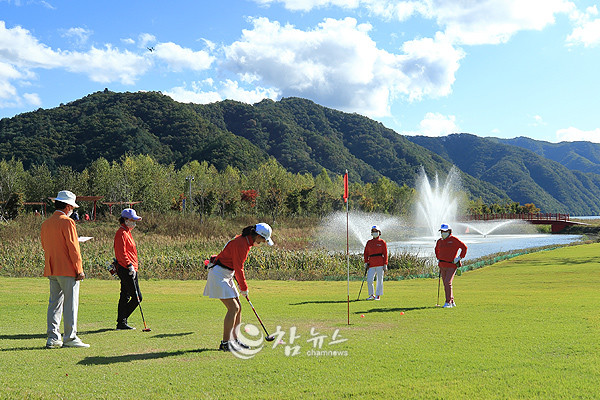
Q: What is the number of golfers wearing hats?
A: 5